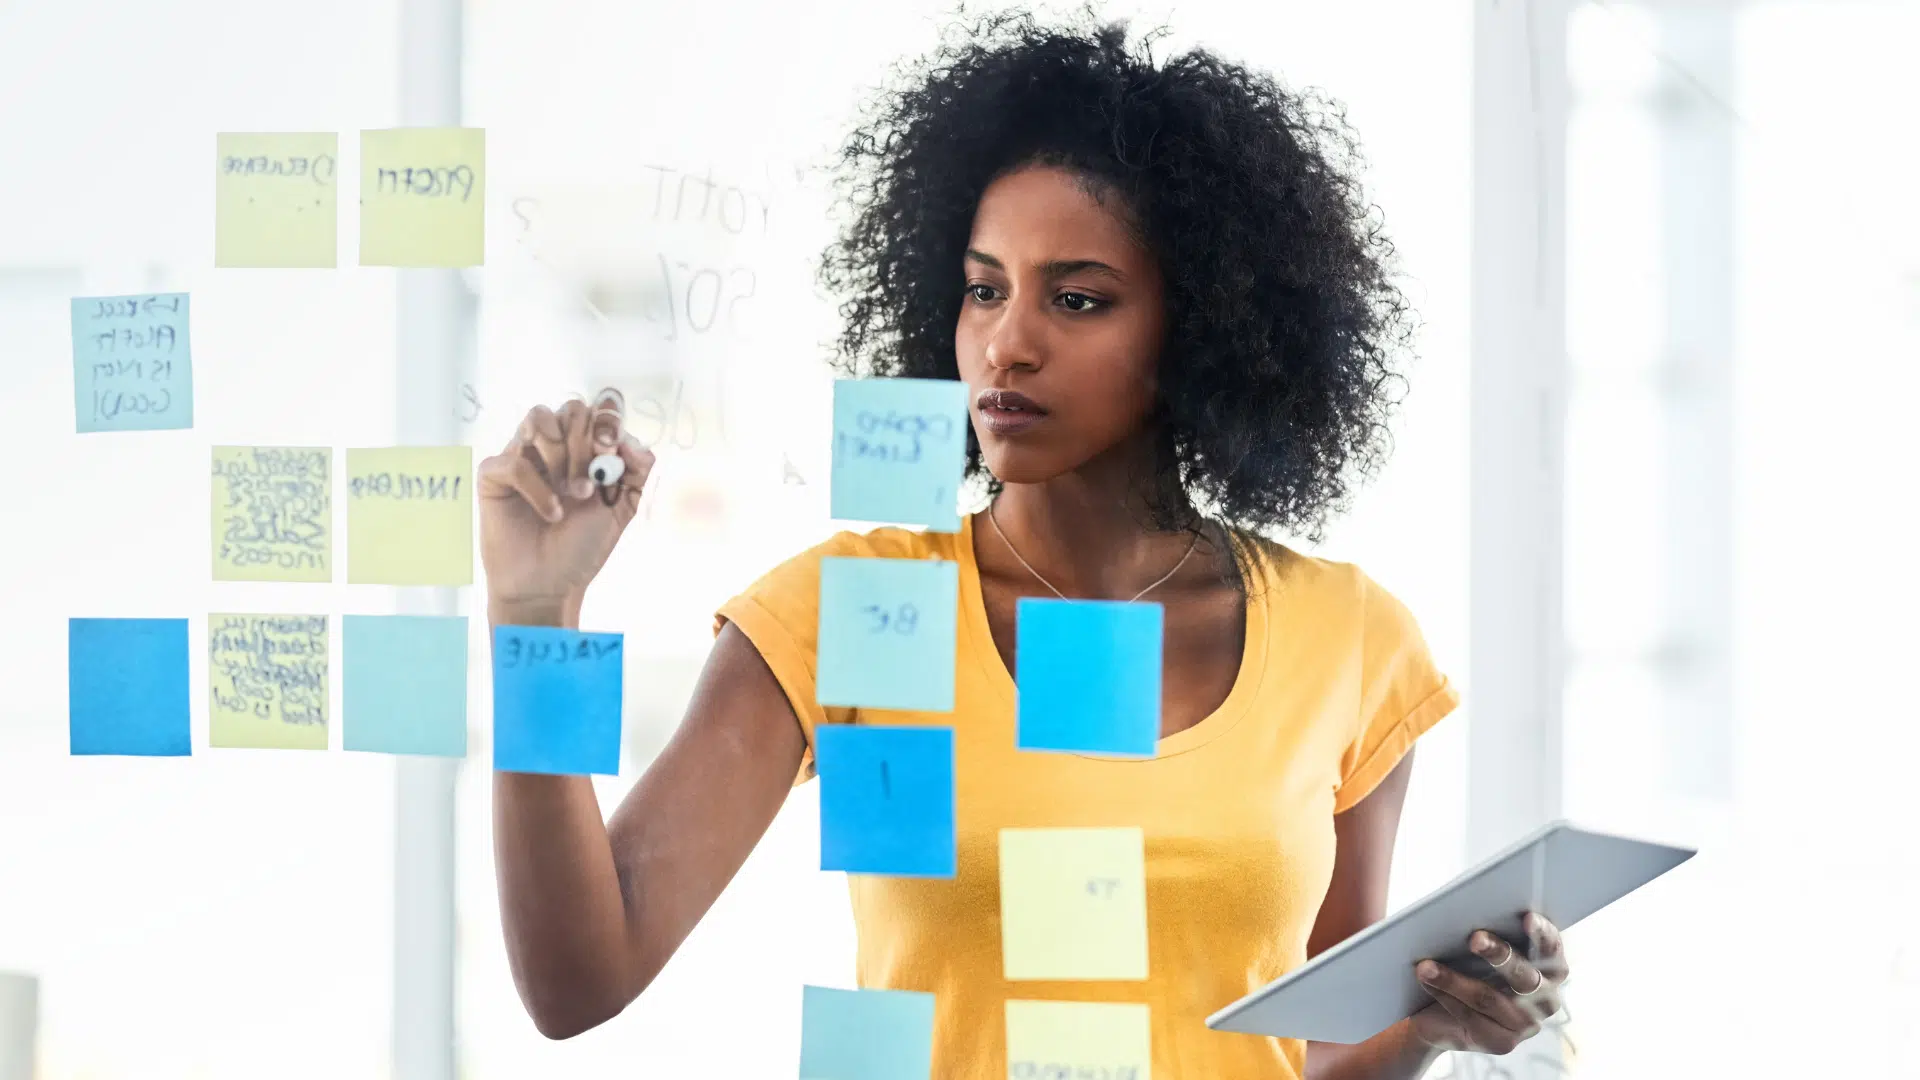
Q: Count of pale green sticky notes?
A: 7